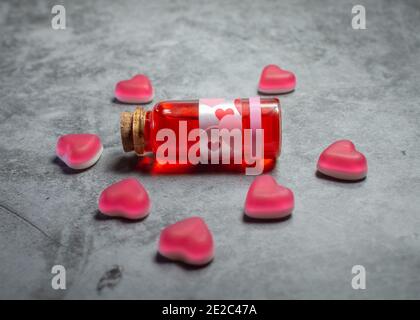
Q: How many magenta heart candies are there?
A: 7